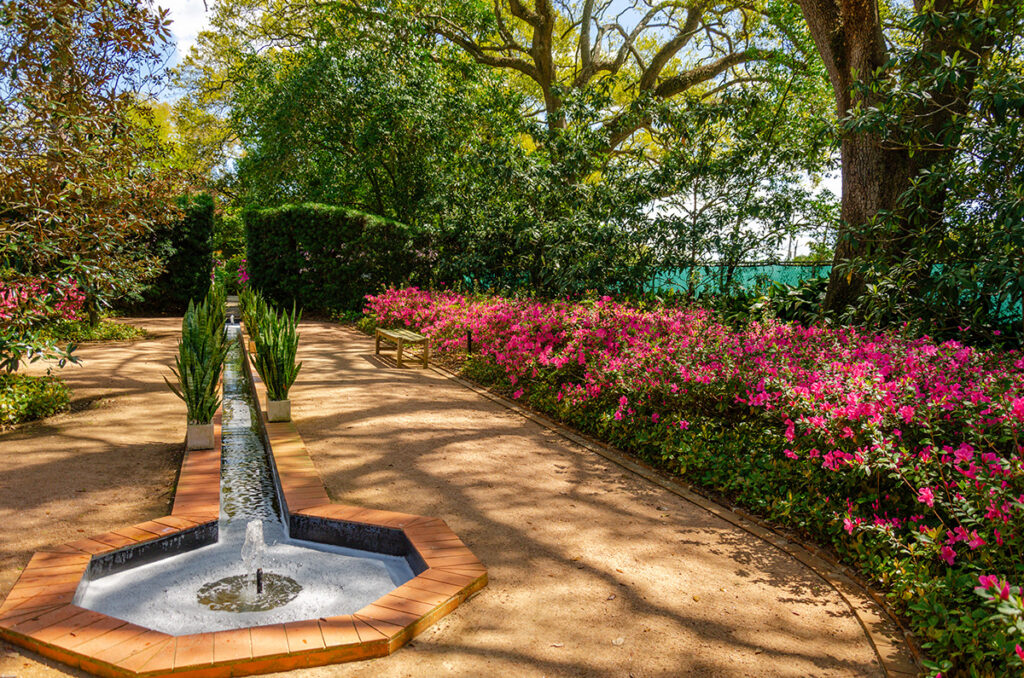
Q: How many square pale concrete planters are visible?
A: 2